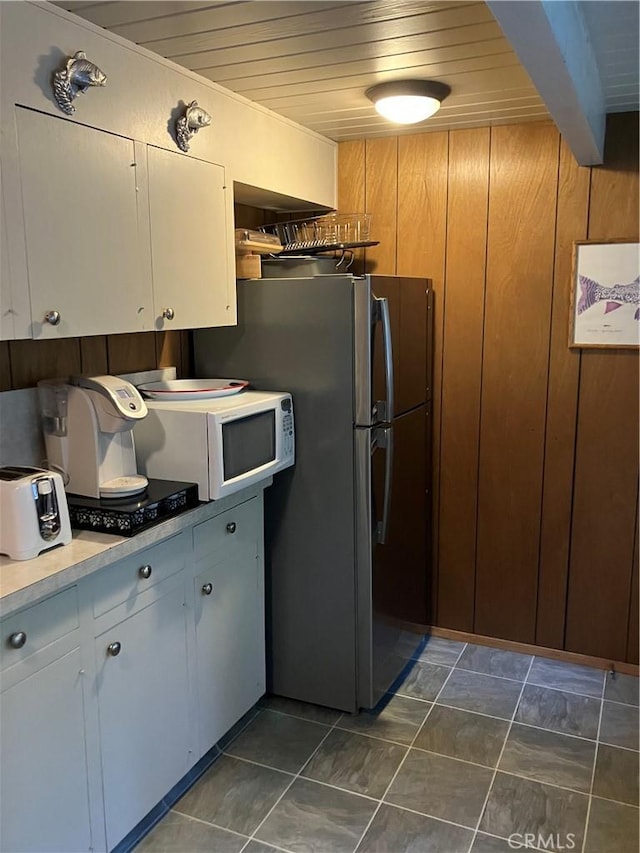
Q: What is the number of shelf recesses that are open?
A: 1